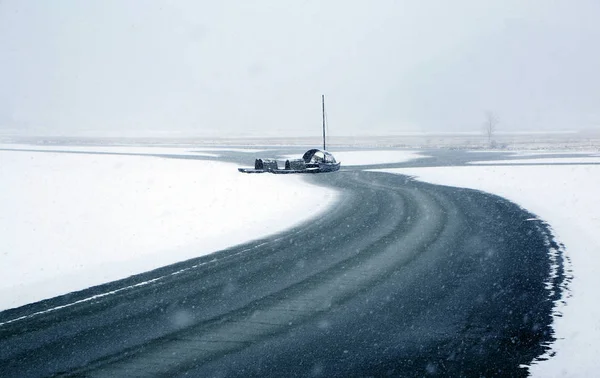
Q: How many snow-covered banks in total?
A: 2